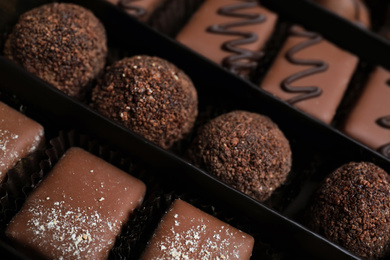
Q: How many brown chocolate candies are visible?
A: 12